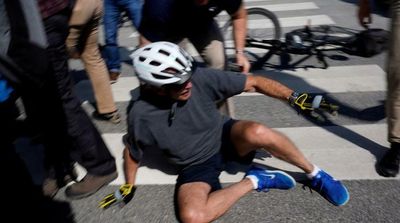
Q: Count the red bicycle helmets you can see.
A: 0